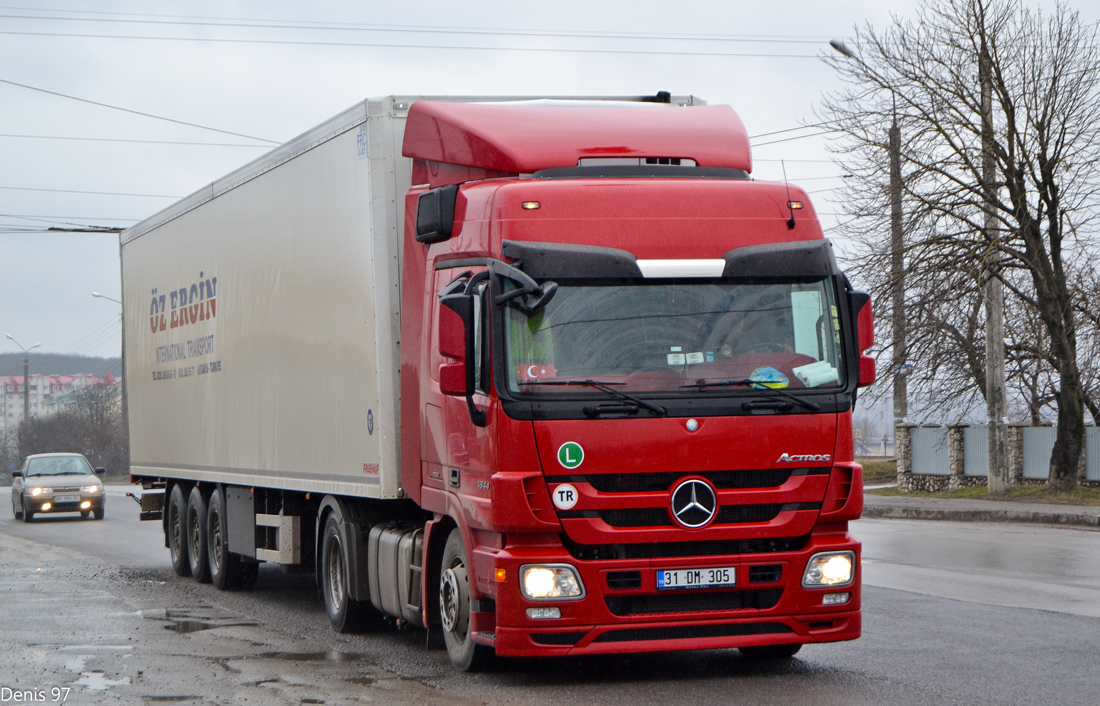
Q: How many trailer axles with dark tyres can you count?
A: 3